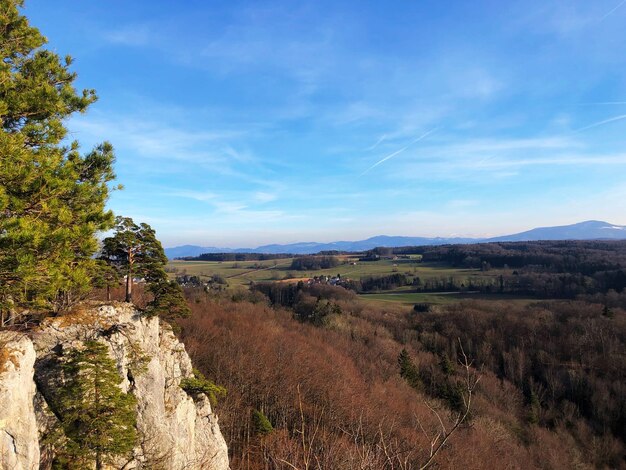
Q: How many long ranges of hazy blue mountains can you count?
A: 1